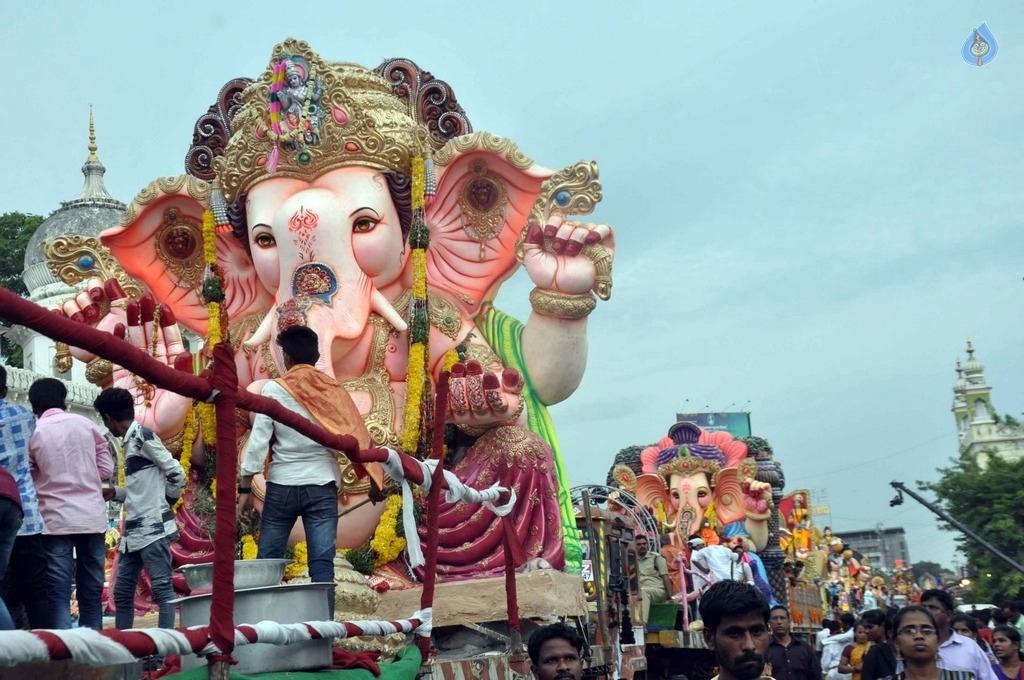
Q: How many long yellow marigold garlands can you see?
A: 2